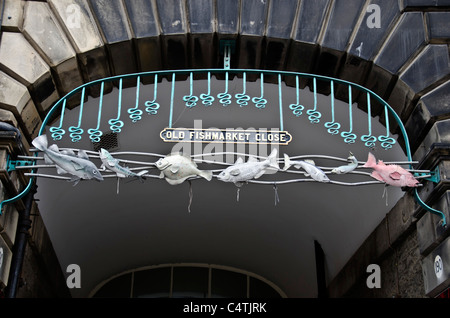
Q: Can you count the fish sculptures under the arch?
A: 7